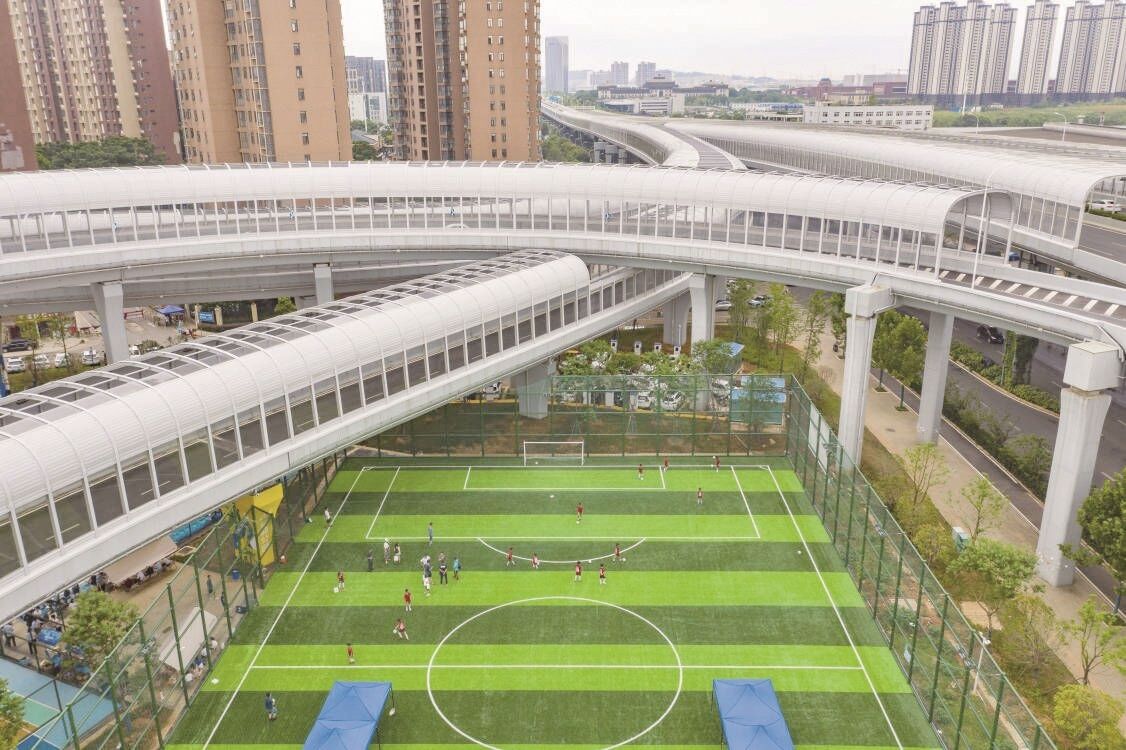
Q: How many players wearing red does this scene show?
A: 14